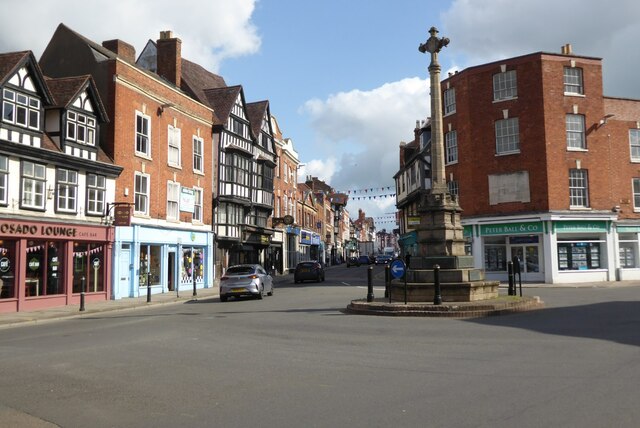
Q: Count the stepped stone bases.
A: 1